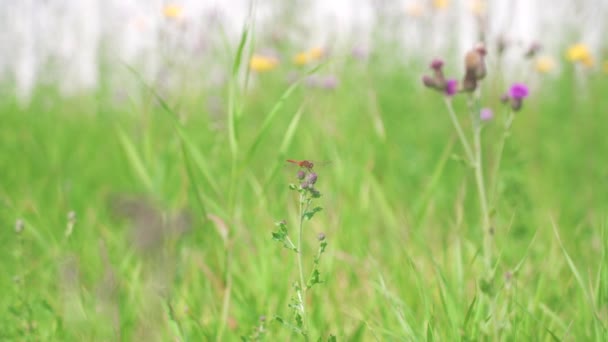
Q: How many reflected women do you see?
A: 0